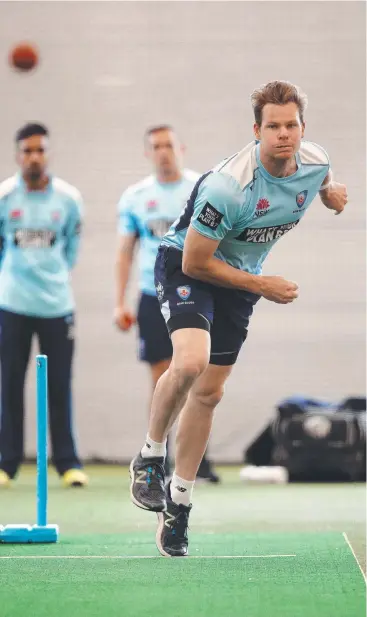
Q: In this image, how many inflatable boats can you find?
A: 0